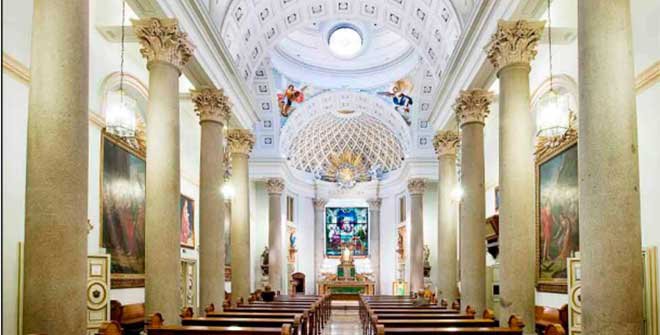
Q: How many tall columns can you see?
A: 12